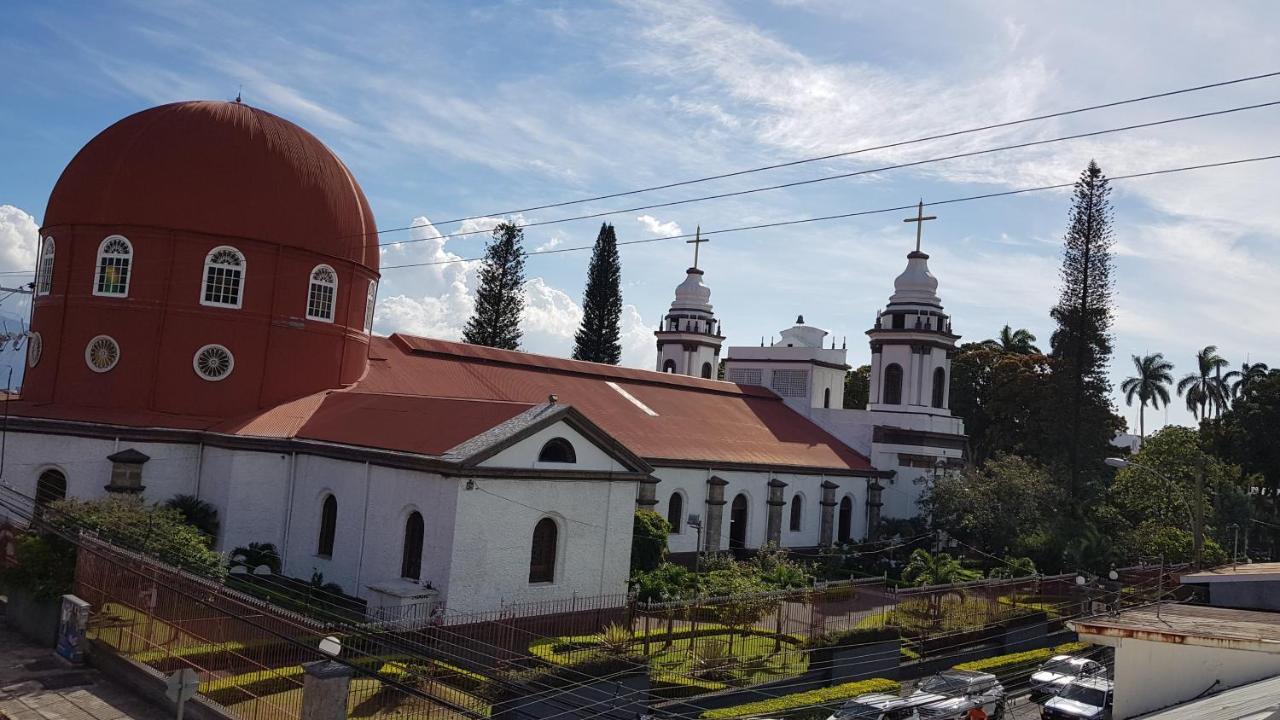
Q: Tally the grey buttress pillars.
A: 6